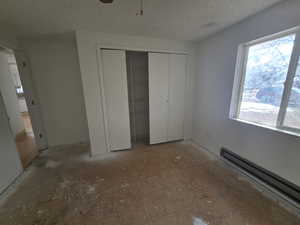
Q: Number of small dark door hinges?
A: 3